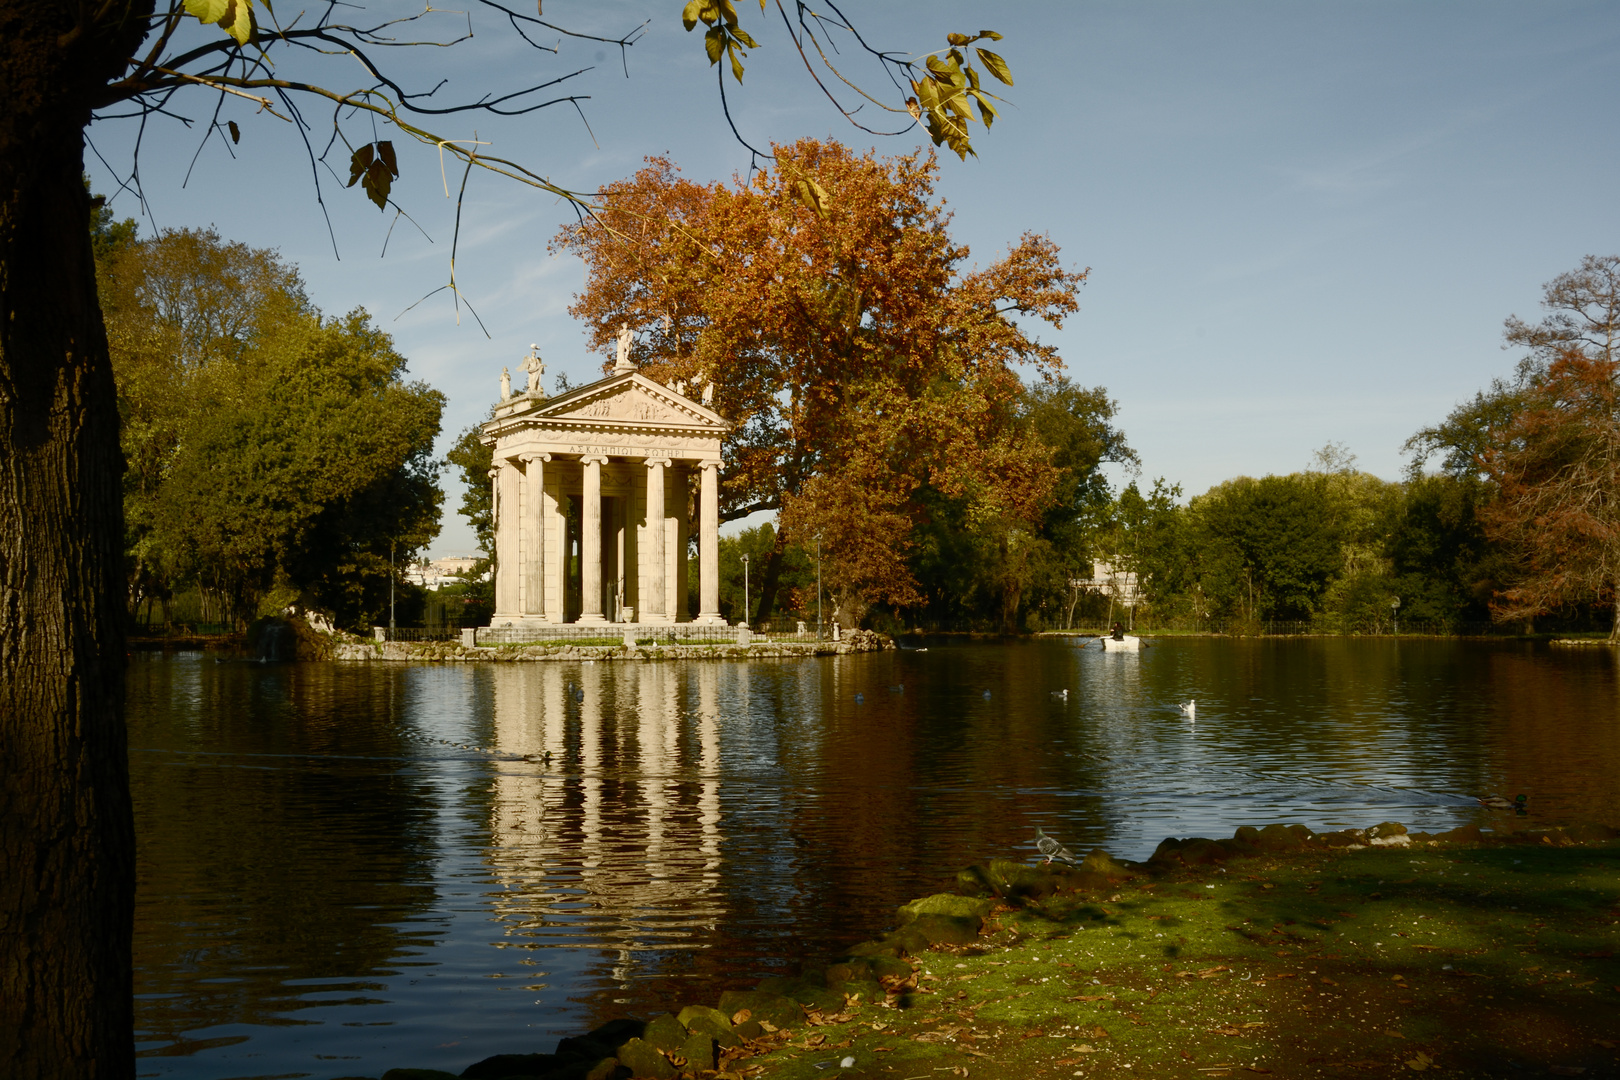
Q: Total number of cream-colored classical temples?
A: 1